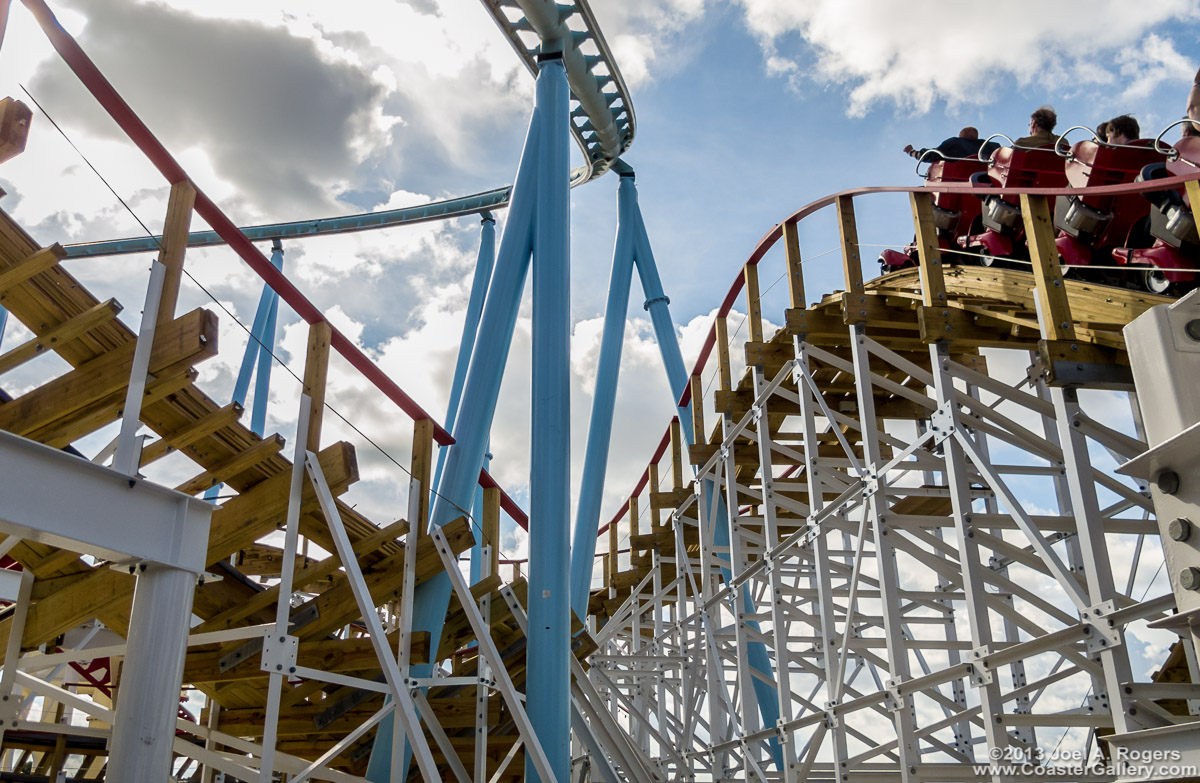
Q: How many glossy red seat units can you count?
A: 4